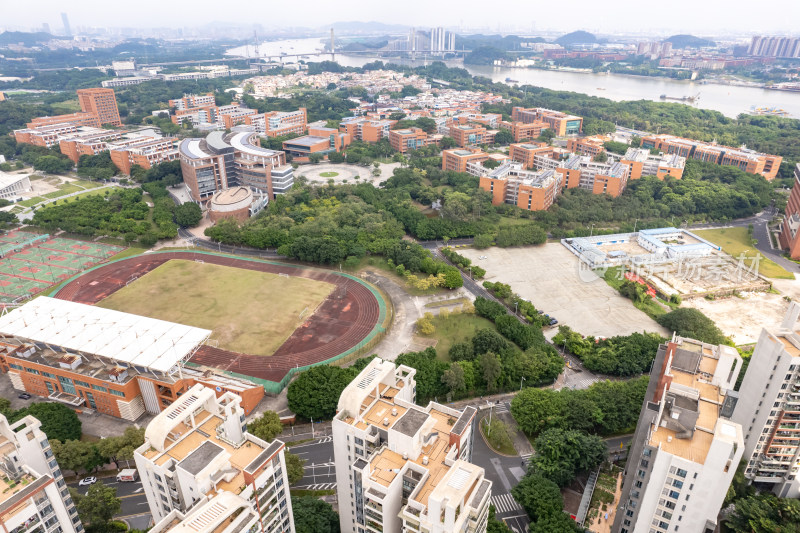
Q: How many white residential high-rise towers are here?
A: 5